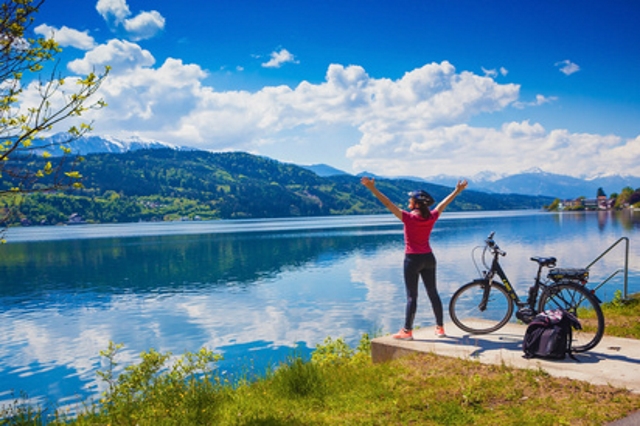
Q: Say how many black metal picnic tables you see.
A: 0